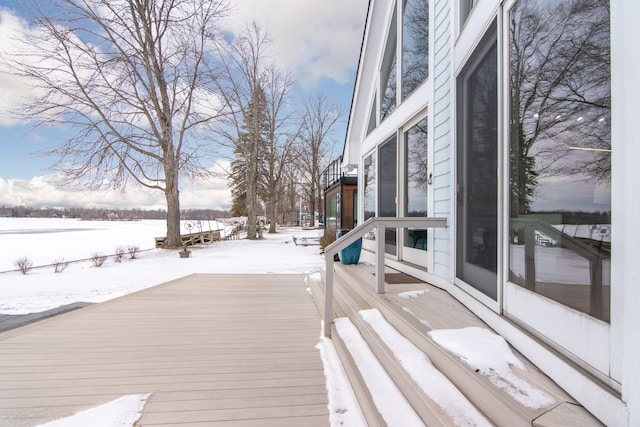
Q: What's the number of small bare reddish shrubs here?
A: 5